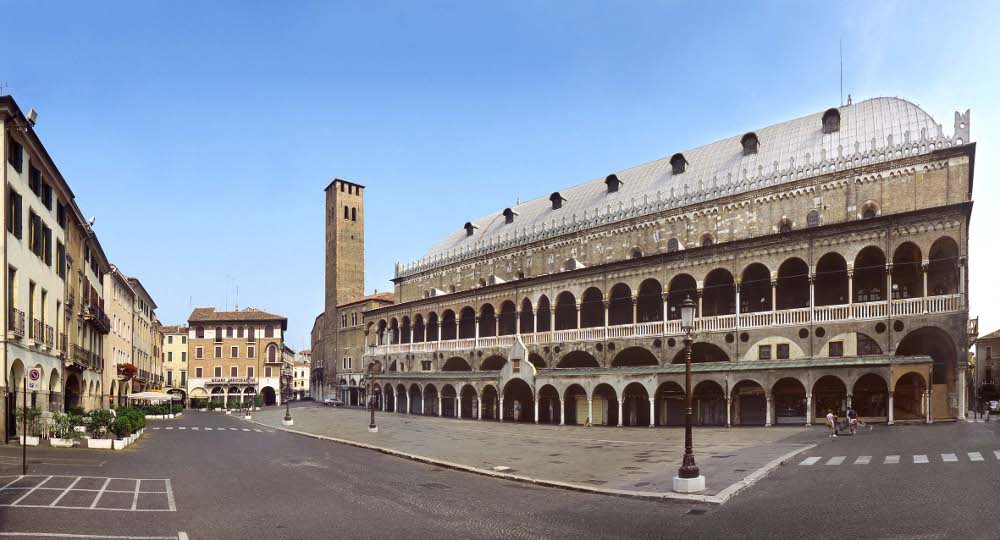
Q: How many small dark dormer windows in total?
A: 7